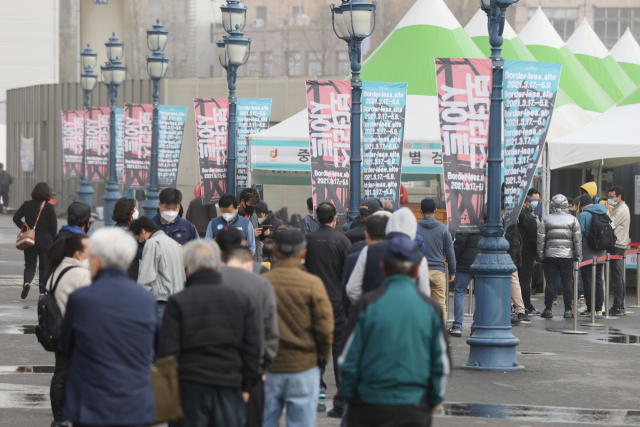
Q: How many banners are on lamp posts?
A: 11